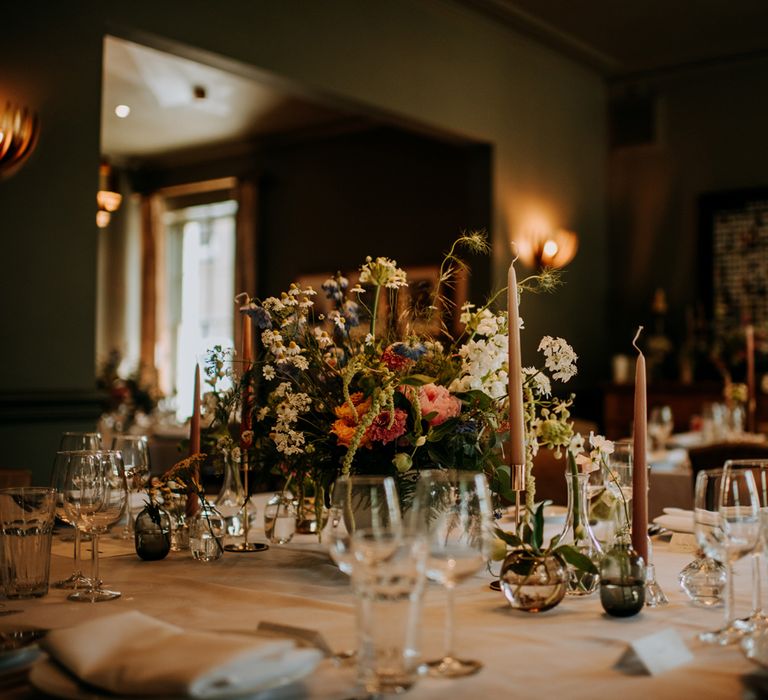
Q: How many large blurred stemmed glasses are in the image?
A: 2